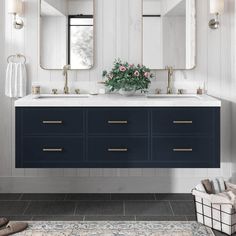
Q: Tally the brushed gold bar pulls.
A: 6